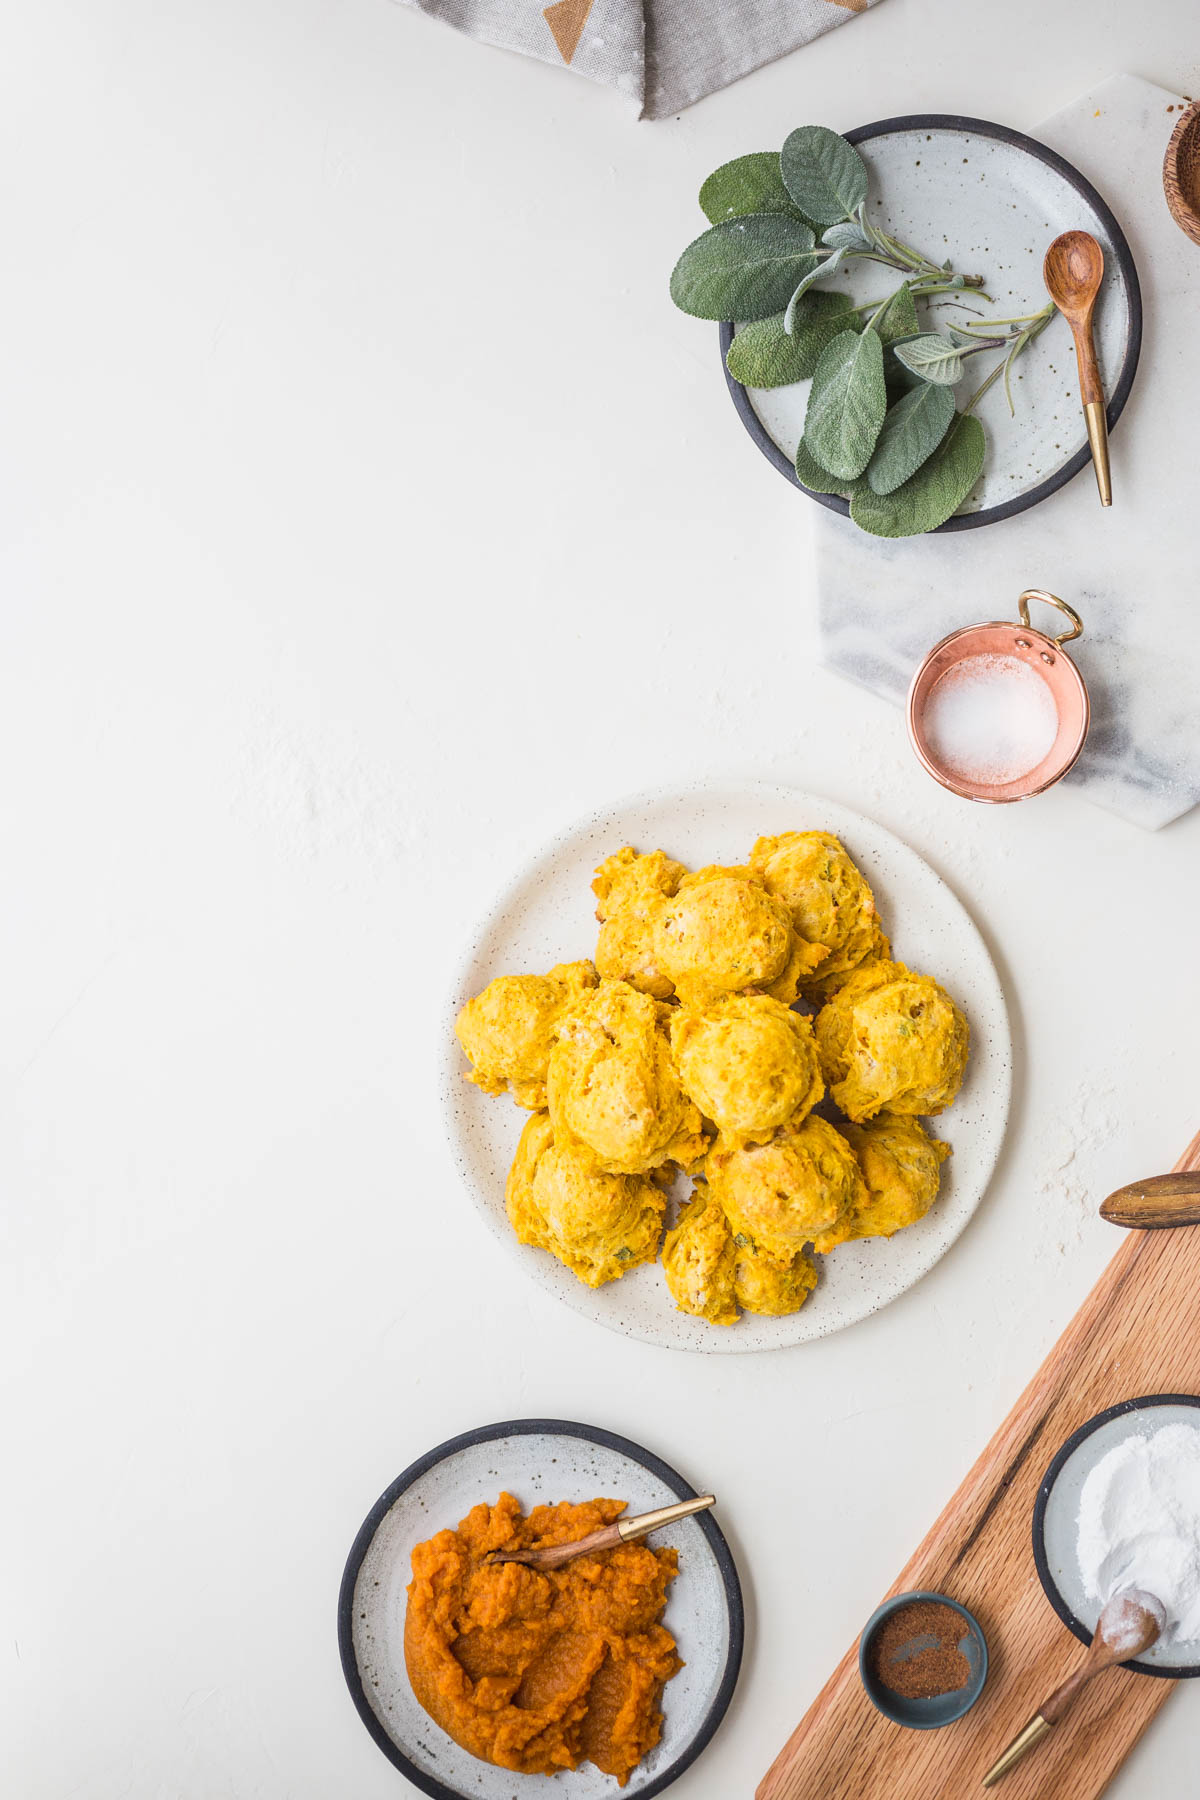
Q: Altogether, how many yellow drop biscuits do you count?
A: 11